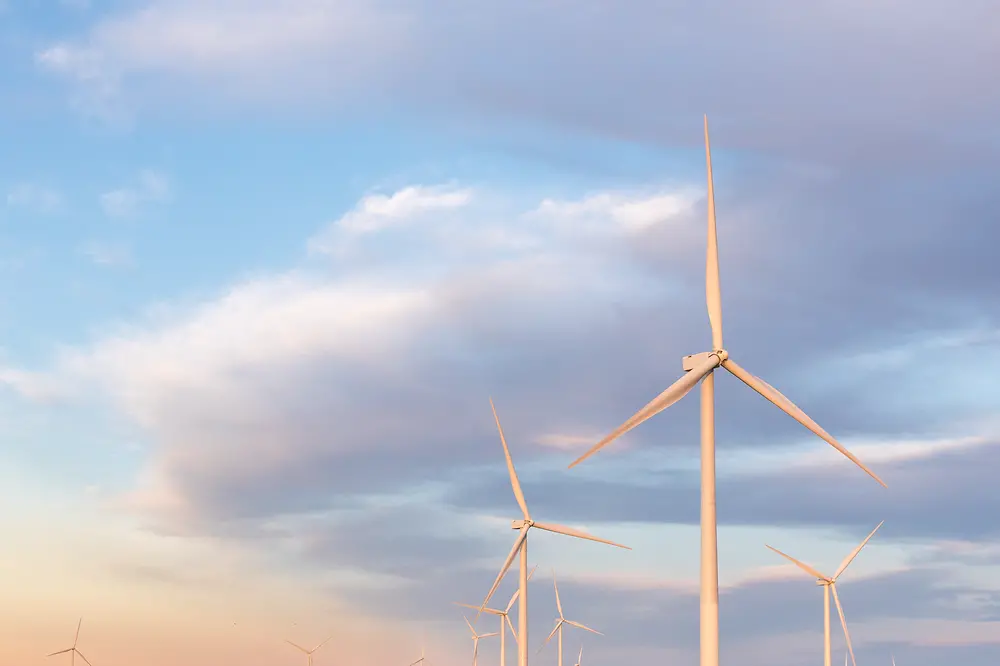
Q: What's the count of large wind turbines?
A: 3